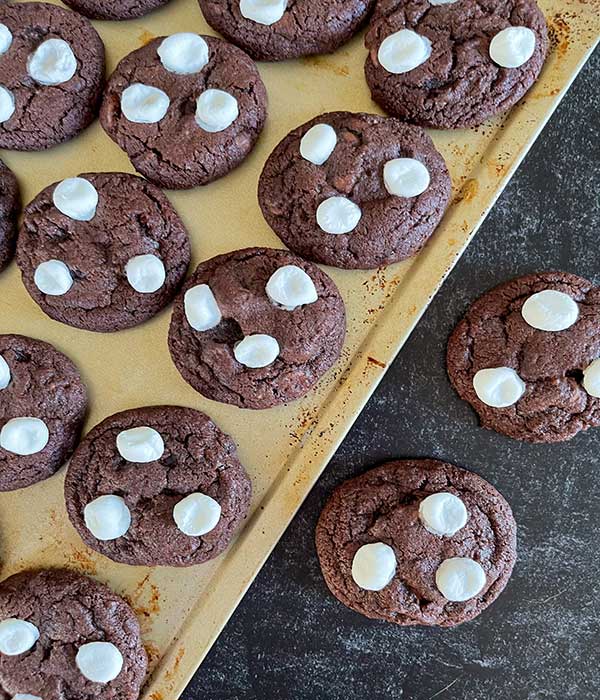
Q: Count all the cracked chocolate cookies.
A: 14